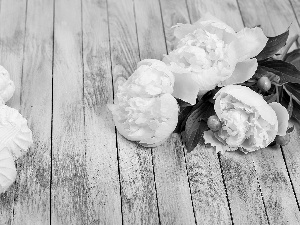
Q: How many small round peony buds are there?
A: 3